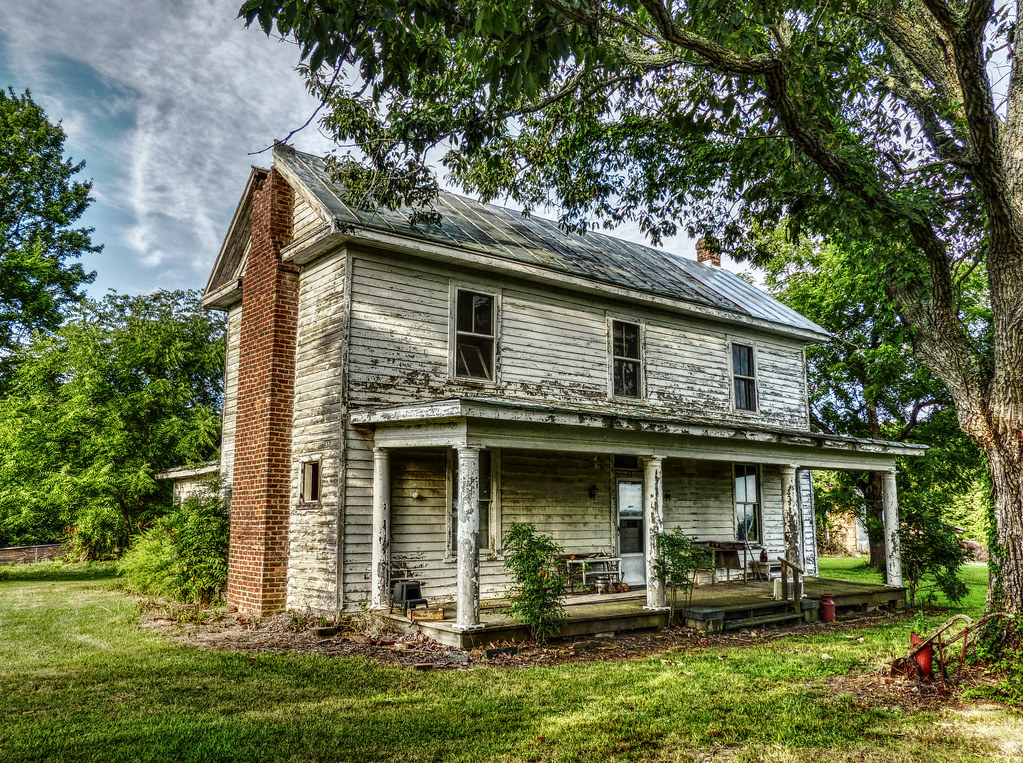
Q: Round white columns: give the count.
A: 5